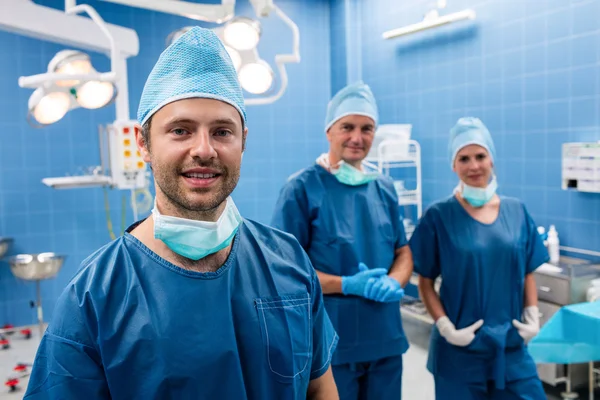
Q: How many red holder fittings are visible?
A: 5